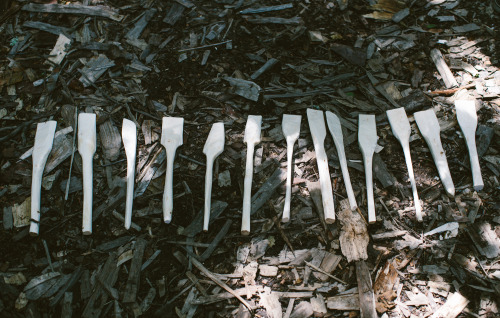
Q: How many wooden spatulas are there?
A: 13